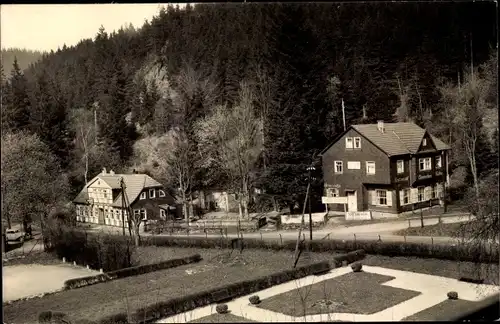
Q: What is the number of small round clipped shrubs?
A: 4